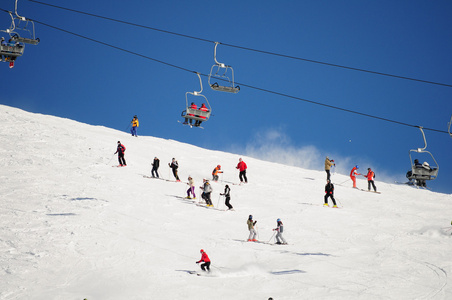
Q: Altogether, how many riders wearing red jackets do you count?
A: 2